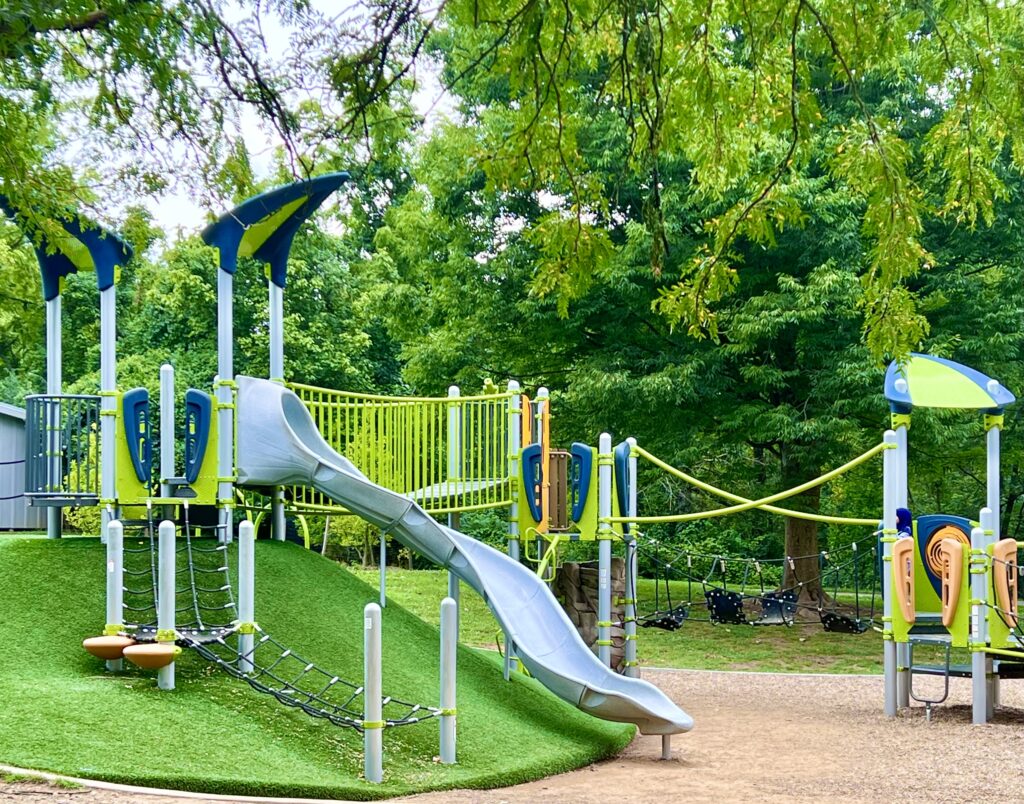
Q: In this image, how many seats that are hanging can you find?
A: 4